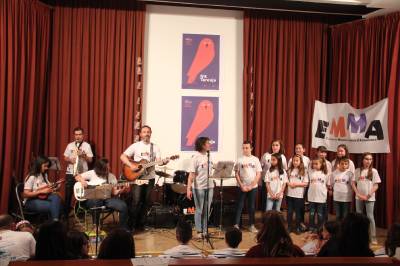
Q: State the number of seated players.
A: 2